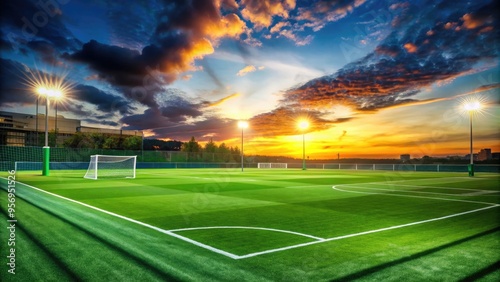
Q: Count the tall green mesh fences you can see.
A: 1